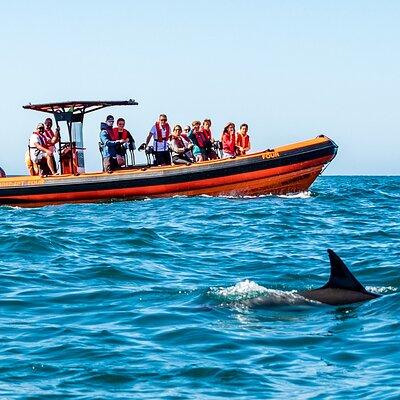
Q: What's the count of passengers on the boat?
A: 11